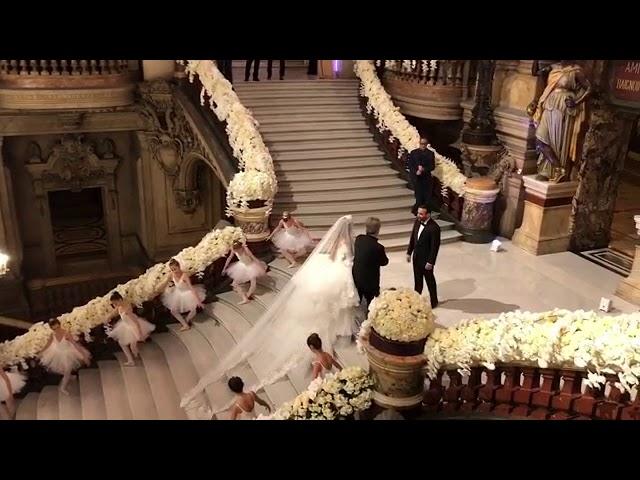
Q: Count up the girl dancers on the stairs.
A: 8